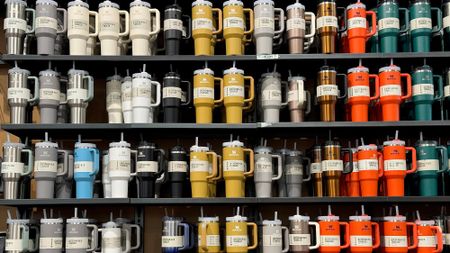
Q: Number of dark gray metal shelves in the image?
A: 3